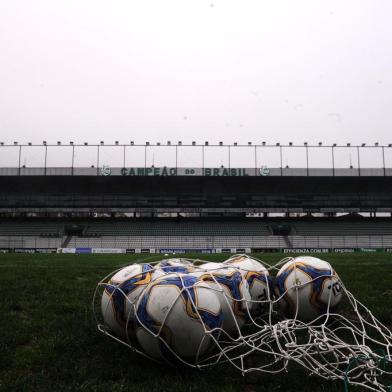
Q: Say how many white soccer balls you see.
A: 6